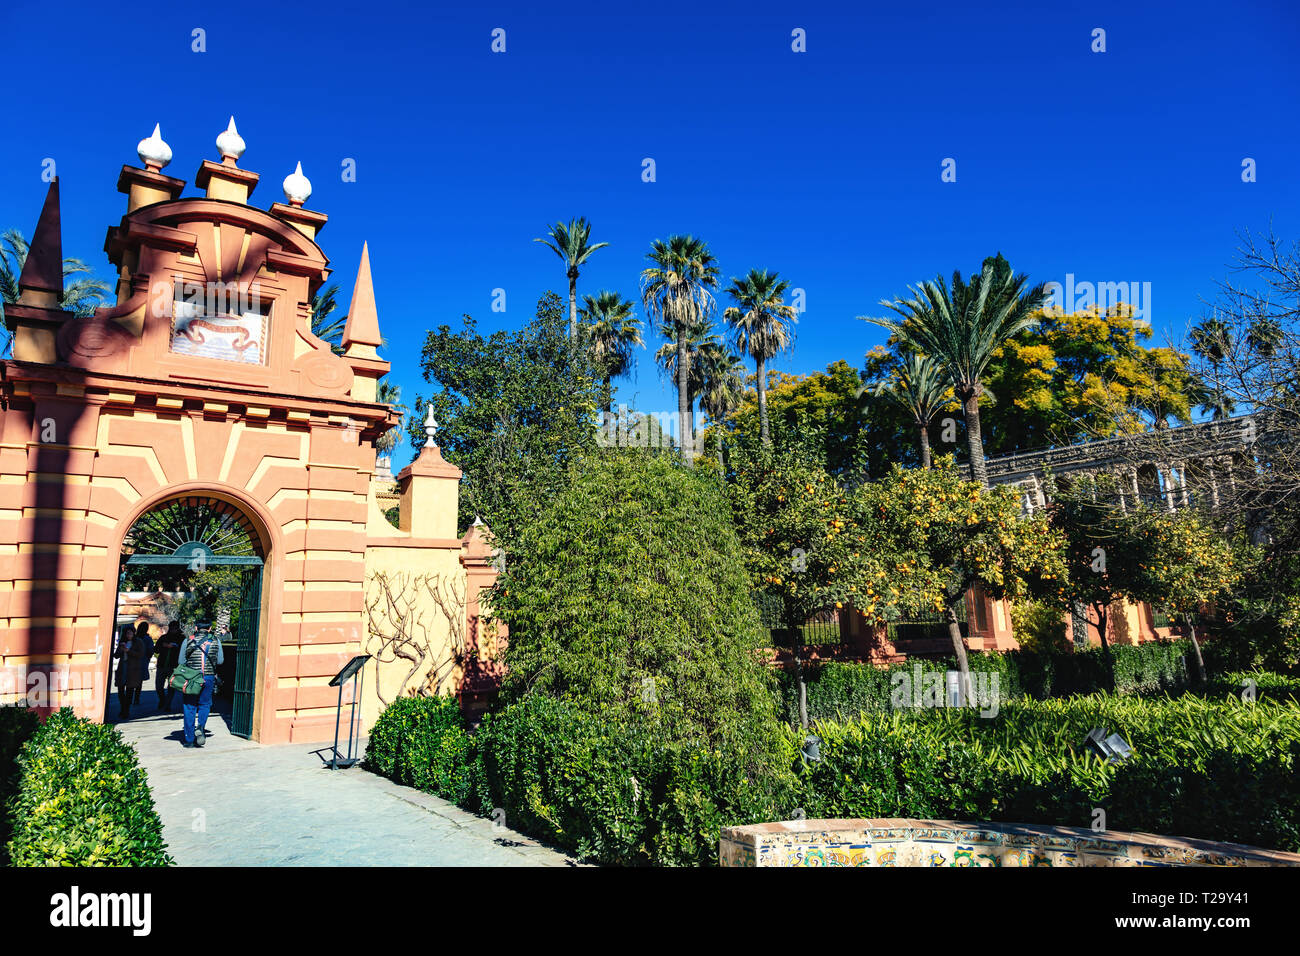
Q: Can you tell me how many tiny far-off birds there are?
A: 0